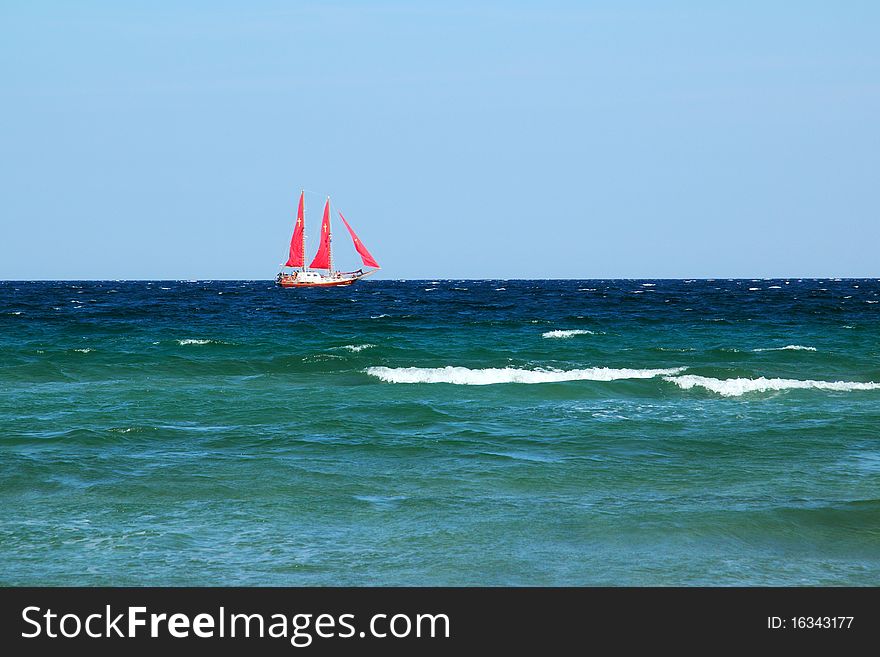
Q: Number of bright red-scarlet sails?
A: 3